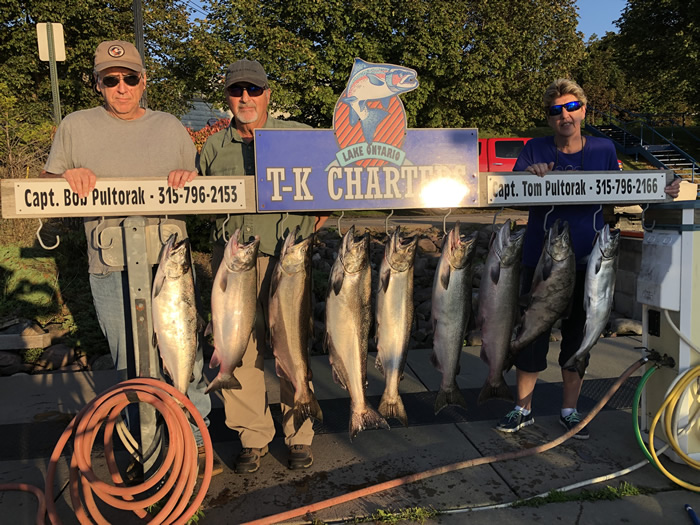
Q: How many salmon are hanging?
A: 9